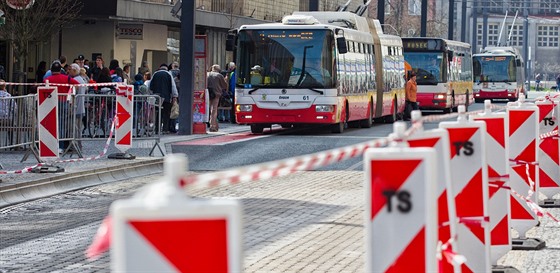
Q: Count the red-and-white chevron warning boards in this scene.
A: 9